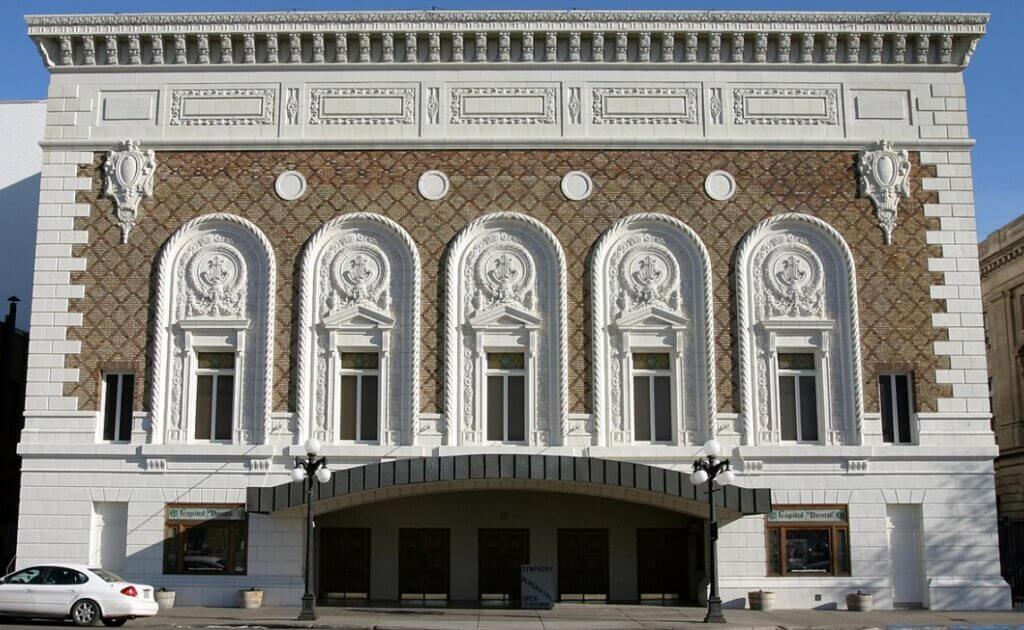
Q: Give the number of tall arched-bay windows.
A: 5